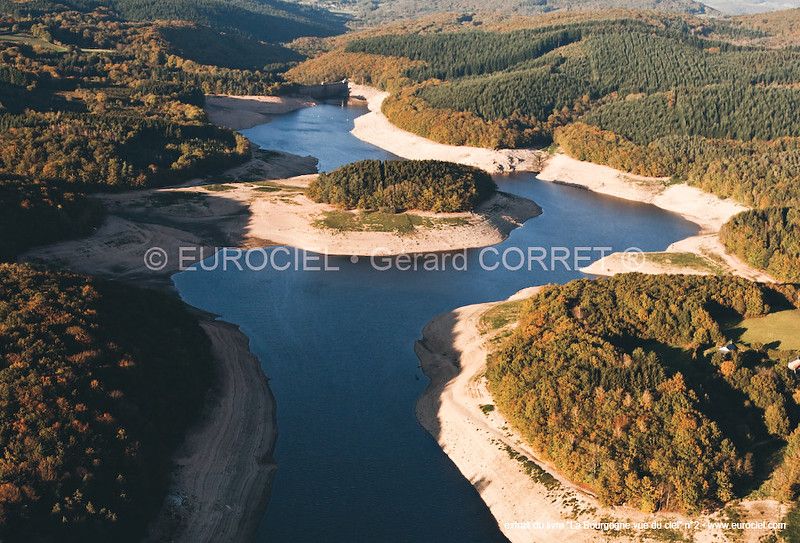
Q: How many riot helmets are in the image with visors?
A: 0